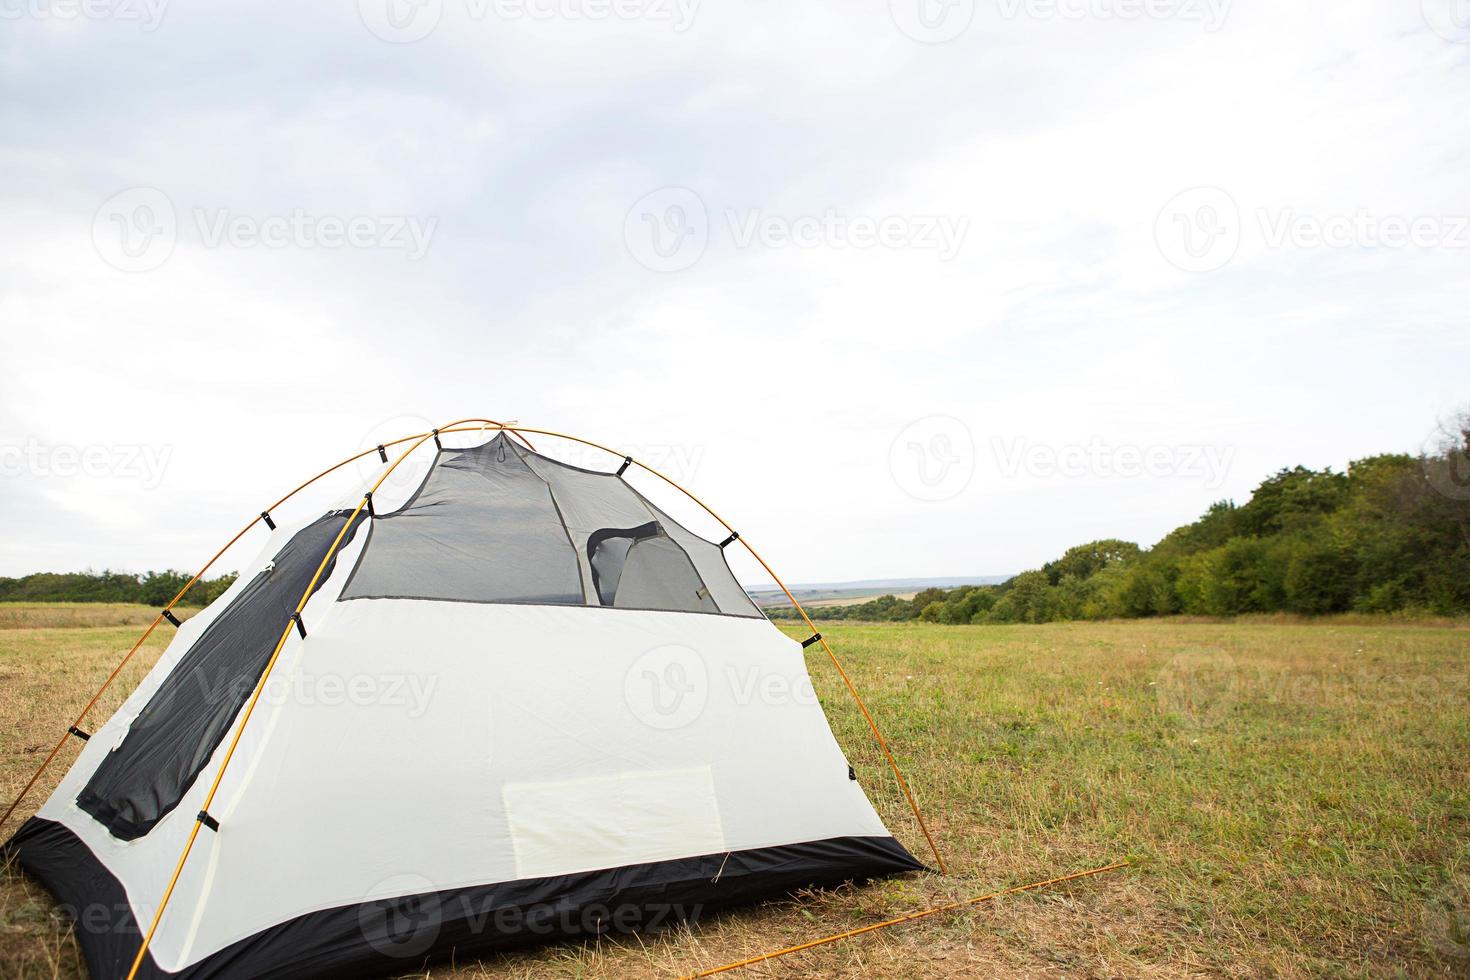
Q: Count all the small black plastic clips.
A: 12